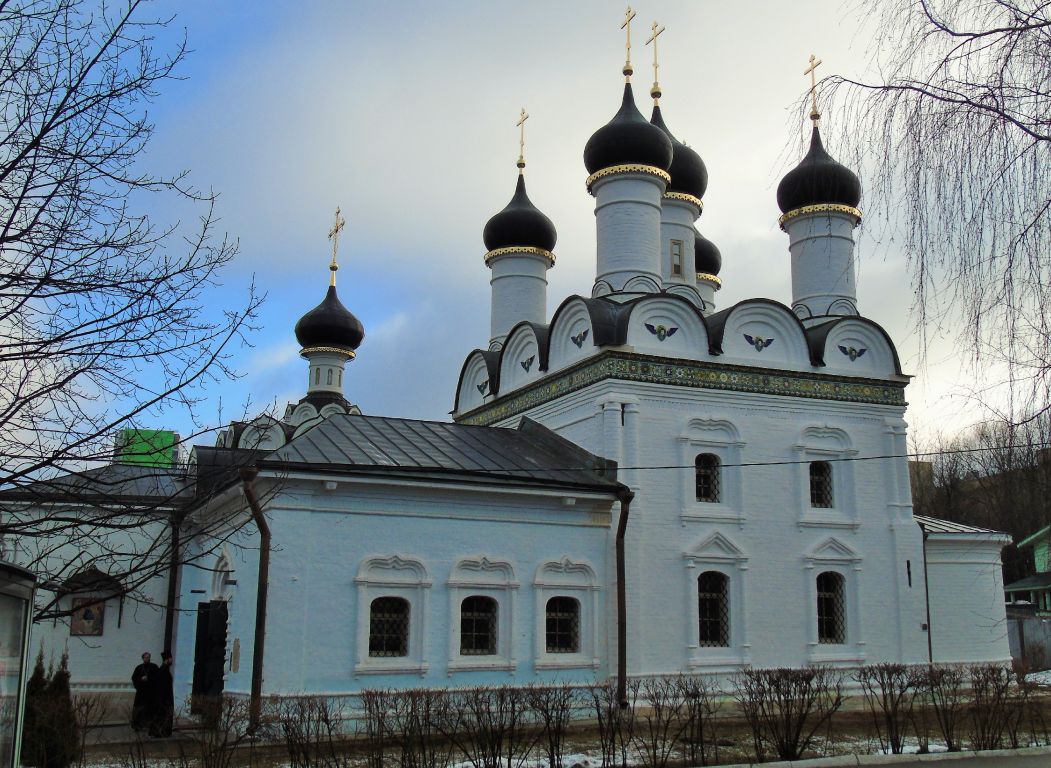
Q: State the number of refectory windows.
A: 3